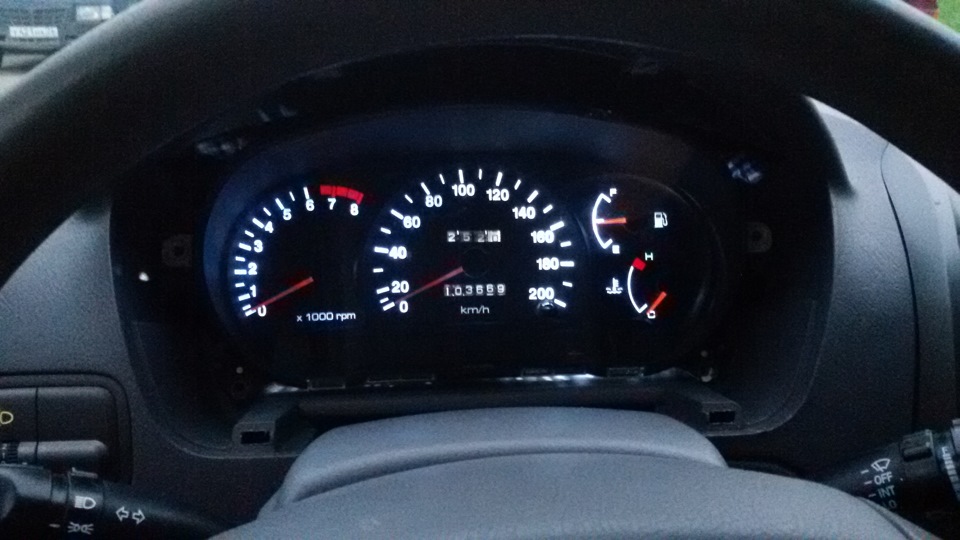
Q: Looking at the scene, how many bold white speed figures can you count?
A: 11